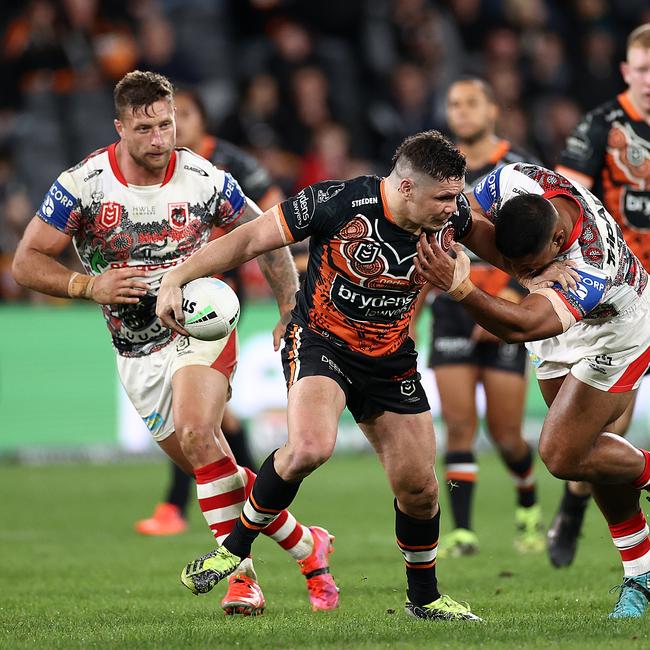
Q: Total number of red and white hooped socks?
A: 4